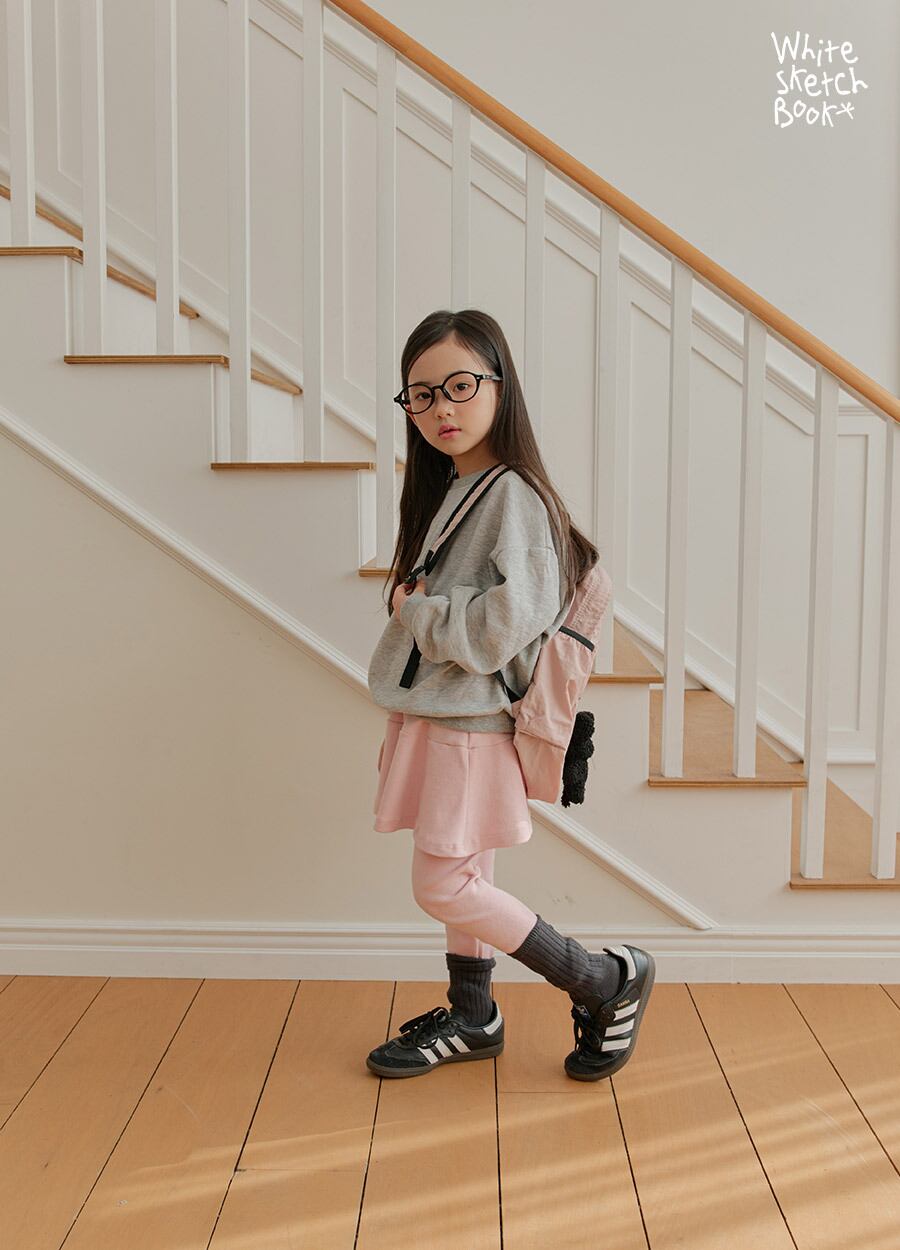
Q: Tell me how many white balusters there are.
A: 13